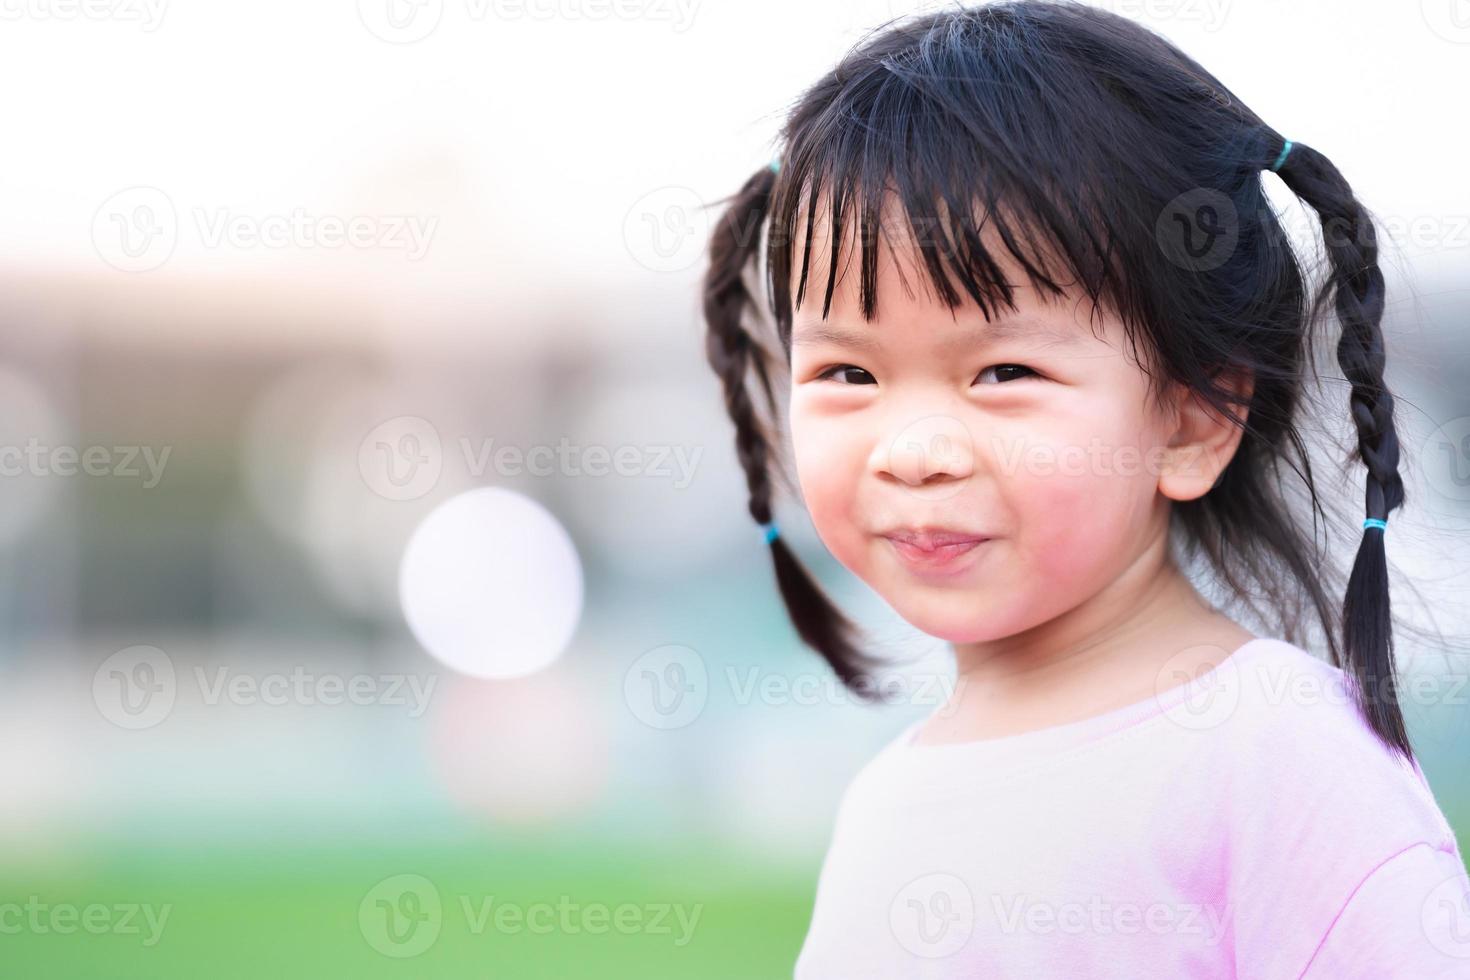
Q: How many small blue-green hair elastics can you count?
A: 4